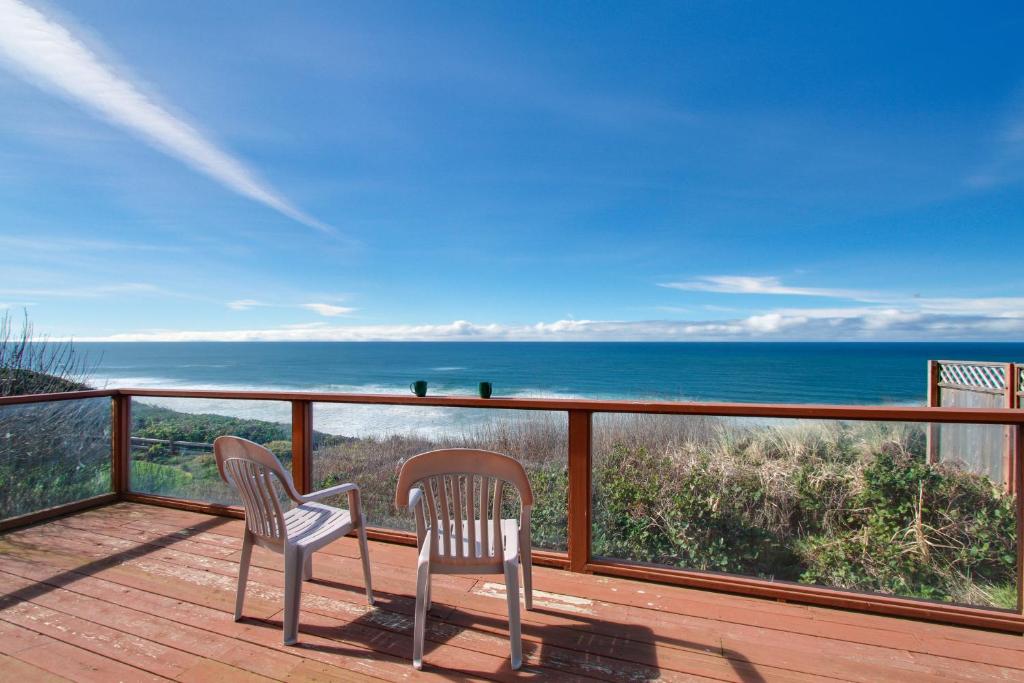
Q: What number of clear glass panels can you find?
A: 4